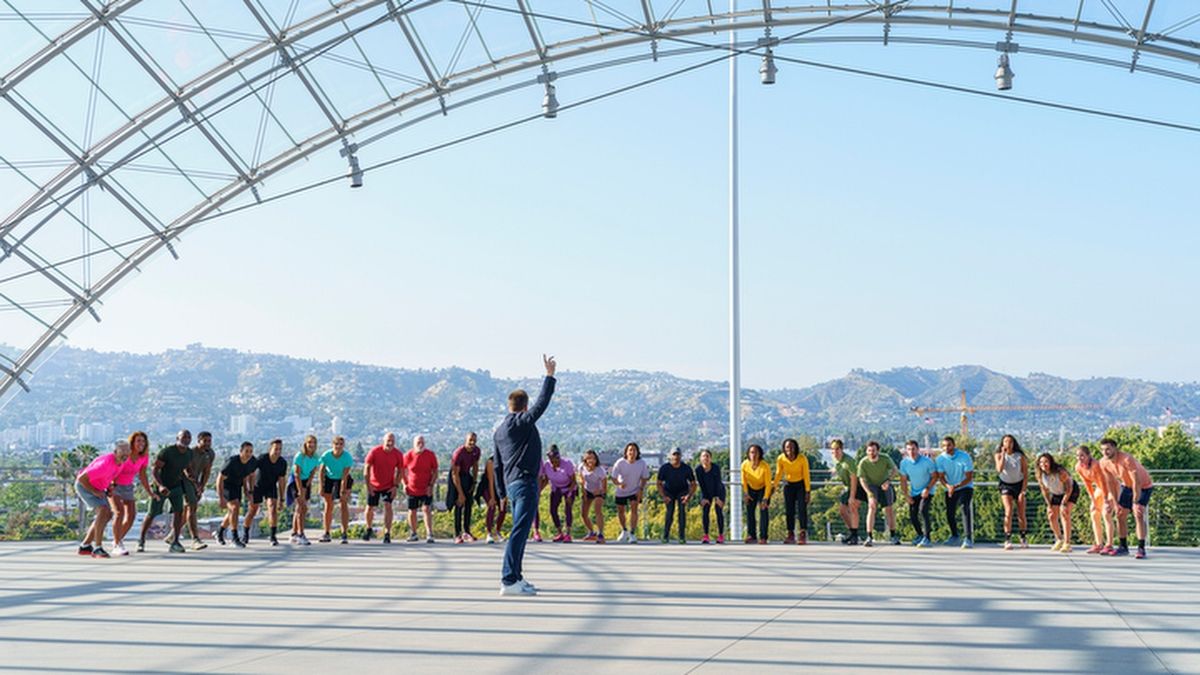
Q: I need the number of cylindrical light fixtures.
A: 4